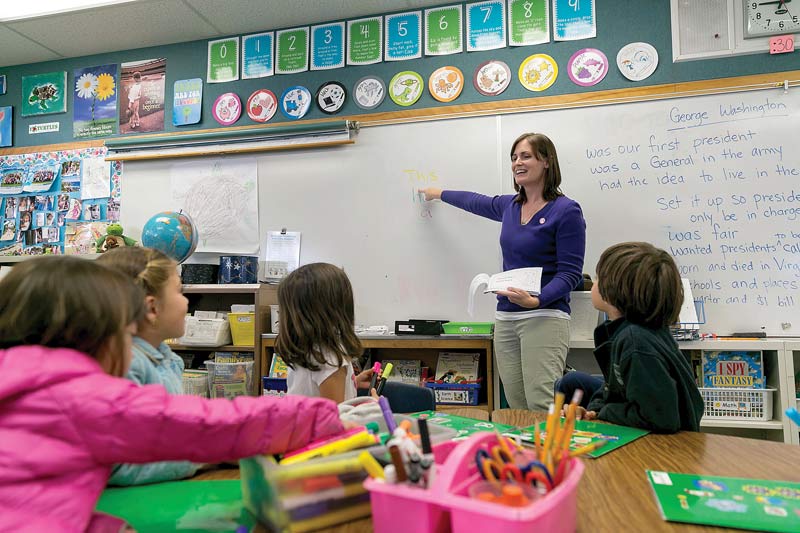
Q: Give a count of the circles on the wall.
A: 11